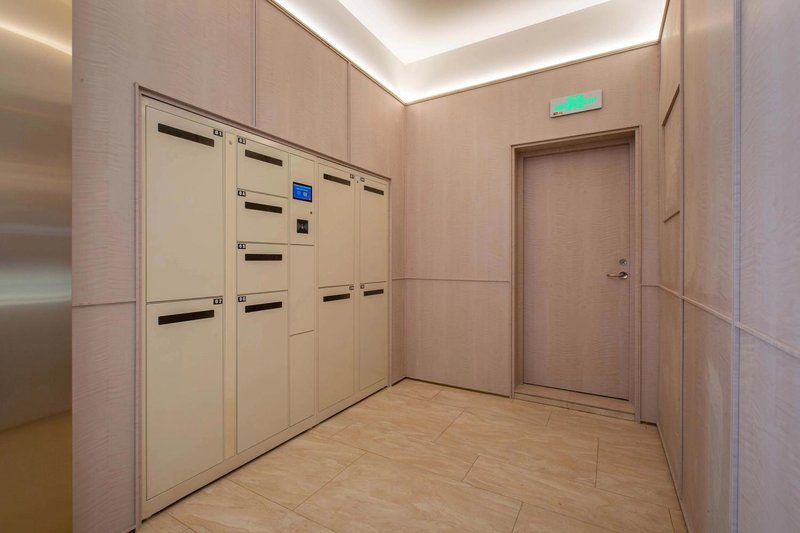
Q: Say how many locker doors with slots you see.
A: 10